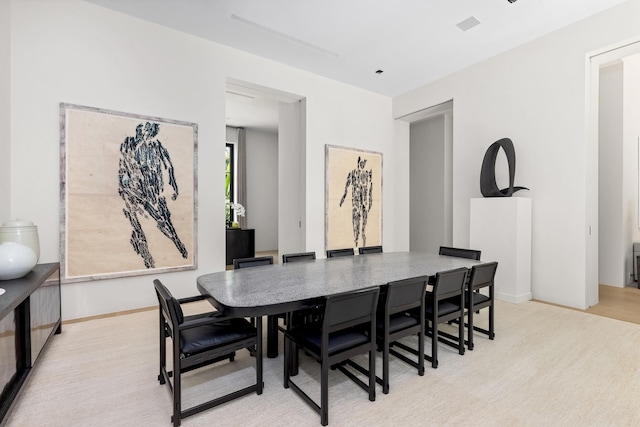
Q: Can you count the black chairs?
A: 10